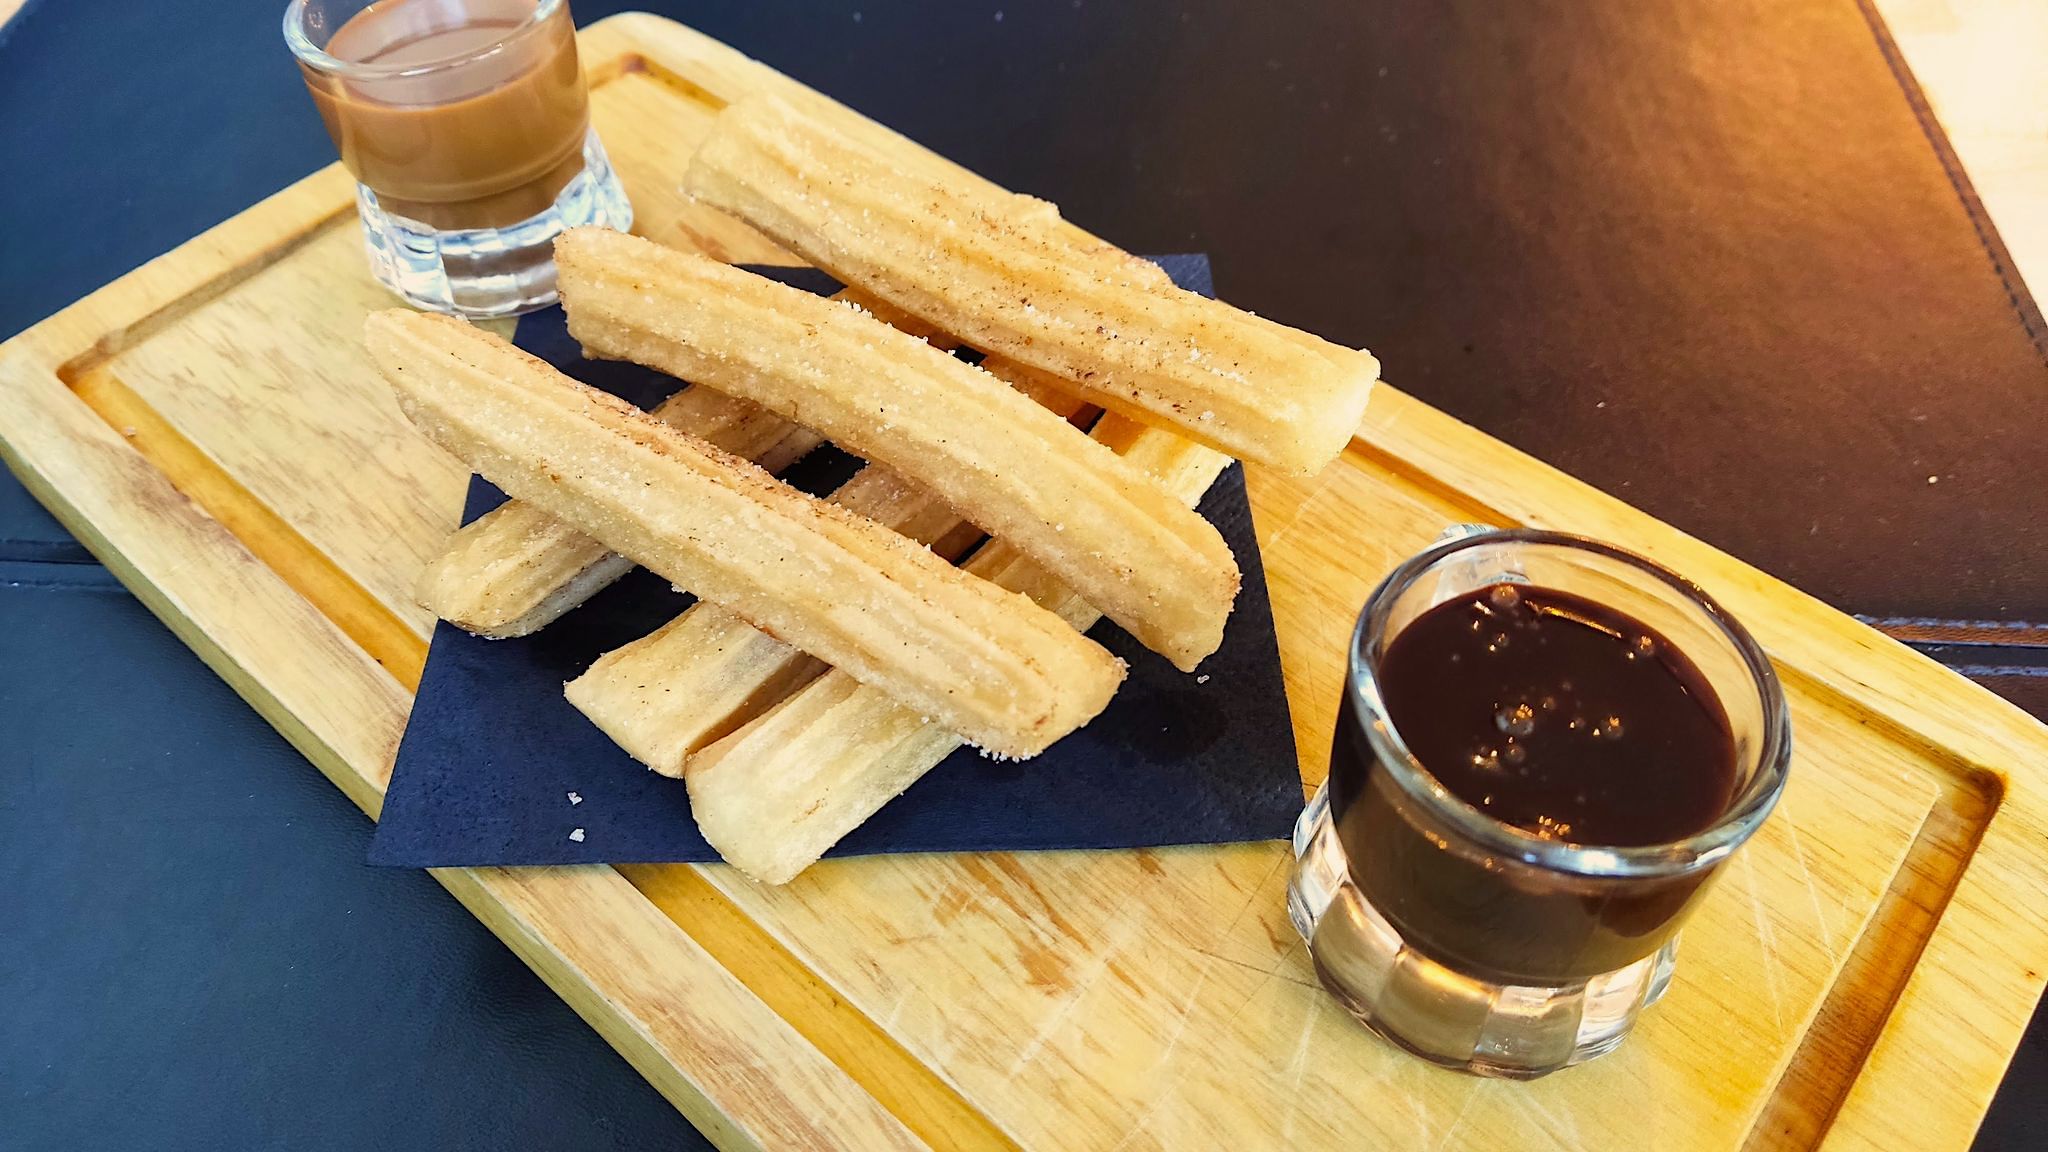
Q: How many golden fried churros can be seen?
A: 6